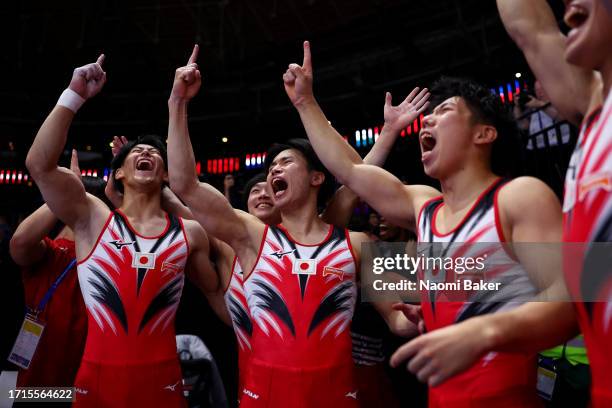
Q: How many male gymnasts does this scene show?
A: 5